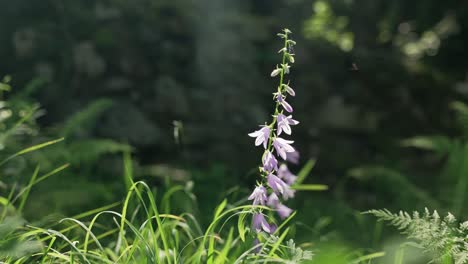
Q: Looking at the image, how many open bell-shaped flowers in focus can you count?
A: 7